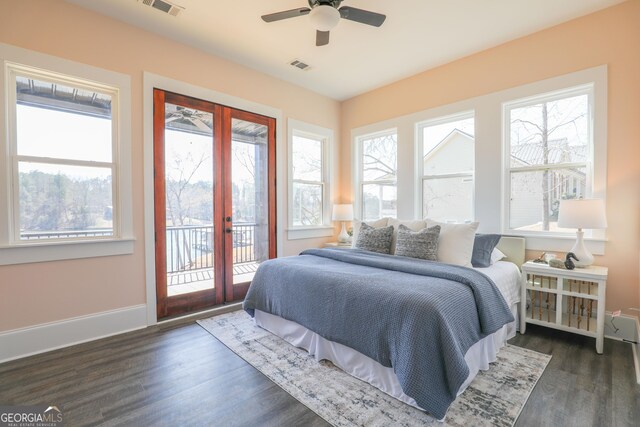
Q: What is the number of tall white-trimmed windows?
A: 5